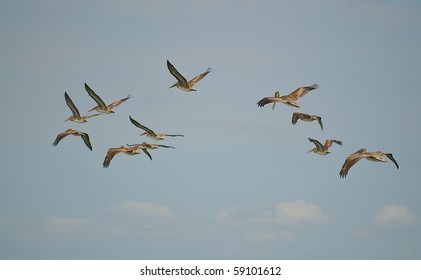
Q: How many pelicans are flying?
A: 11